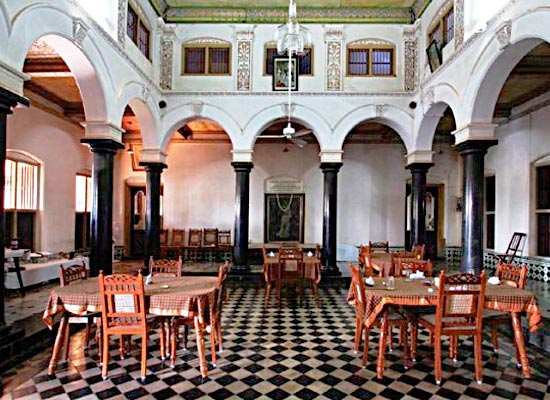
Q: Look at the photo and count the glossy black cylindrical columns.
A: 7